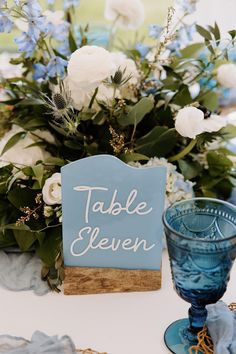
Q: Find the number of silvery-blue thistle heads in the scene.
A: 2